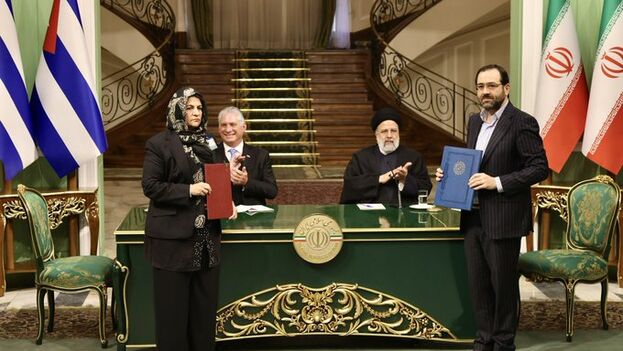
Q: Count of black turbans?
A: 1